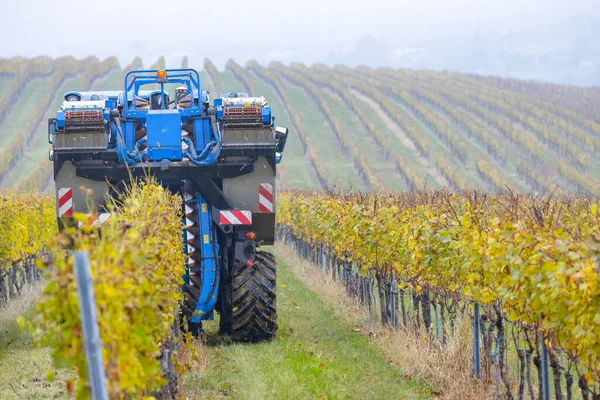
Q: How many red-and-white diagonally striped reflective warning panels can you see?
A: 4